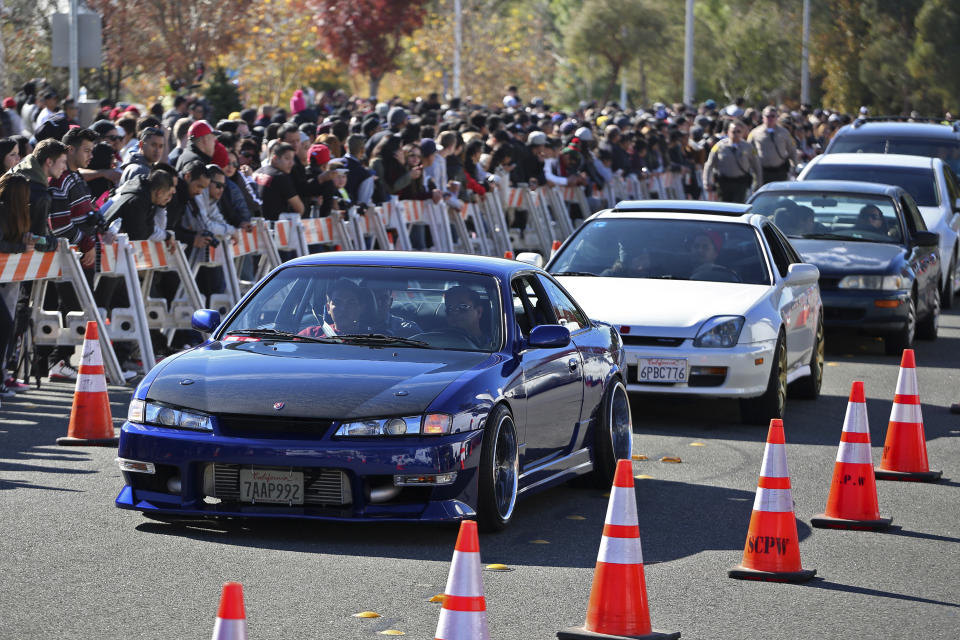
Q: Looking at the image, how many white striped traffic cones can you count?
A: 7